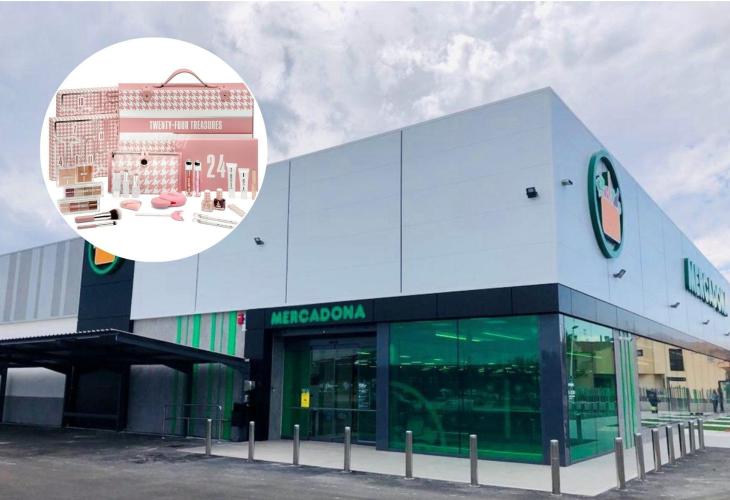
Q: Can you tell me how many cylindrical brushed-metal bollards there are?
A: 14